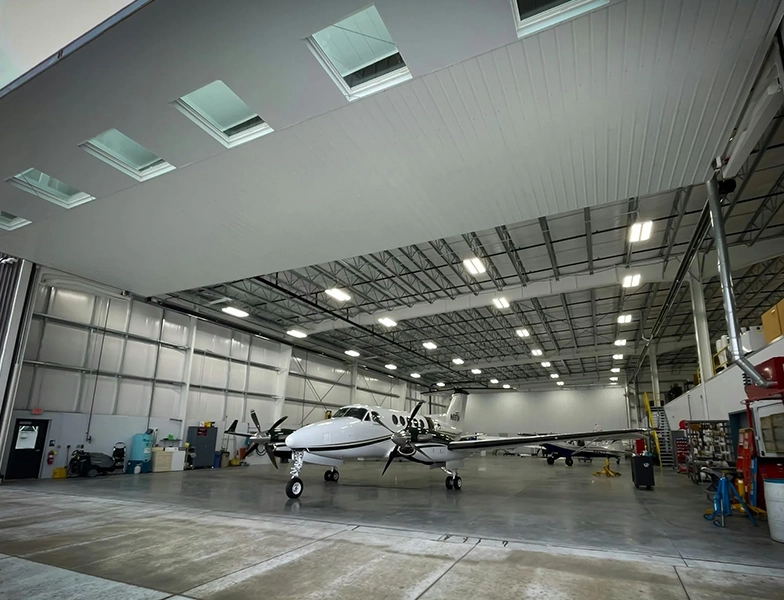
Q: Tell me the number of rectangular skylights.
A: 6